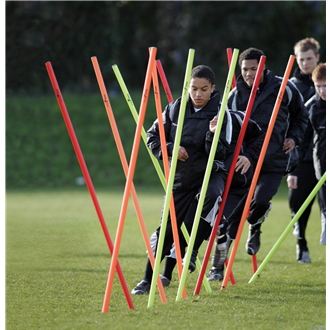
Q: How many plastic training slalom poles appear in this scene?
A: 12